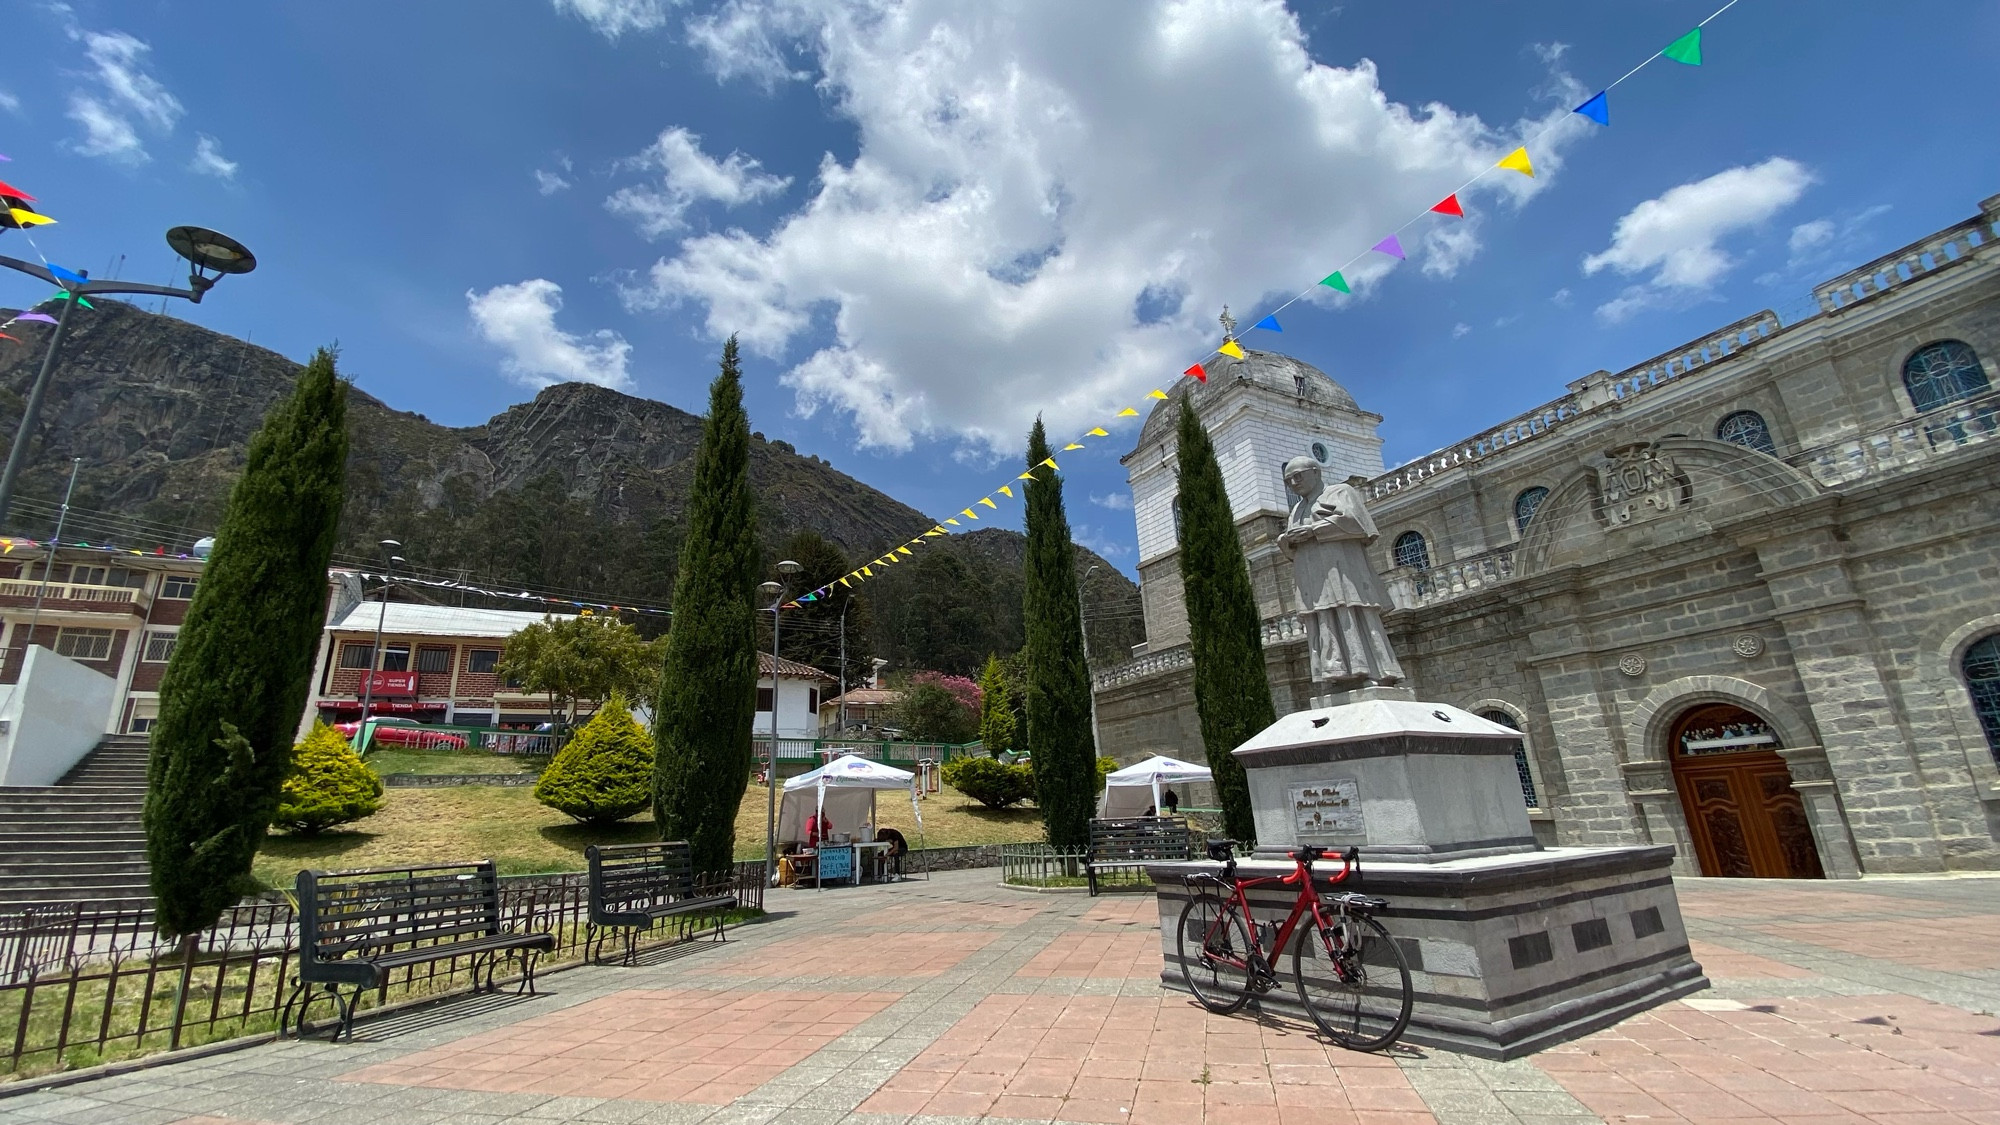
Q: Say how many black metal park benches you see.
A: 3